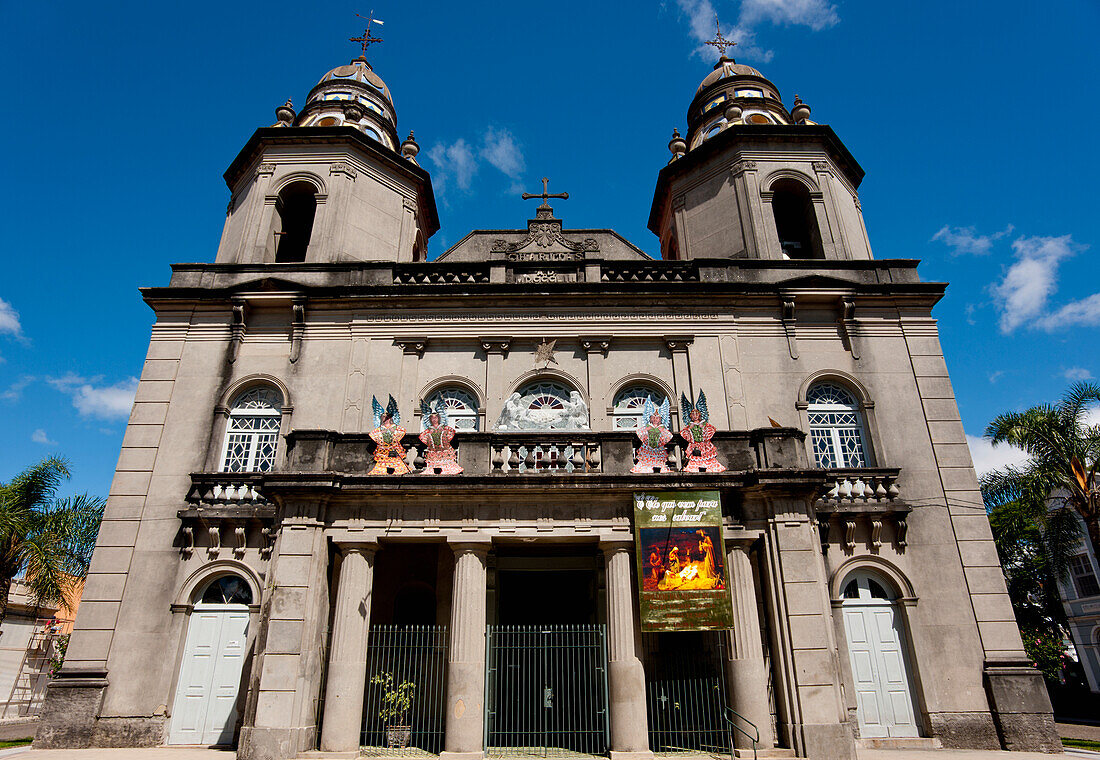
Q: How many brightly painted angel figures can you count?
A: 4